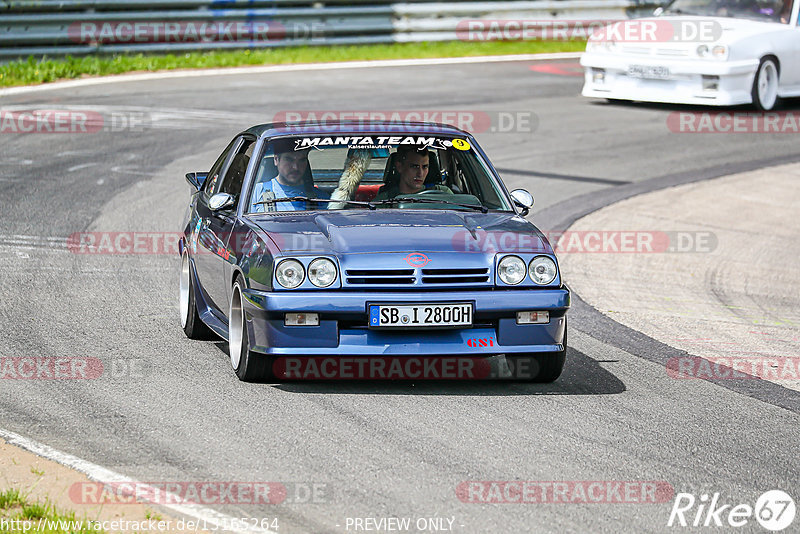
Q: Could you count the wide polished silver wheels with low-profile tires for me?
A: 2